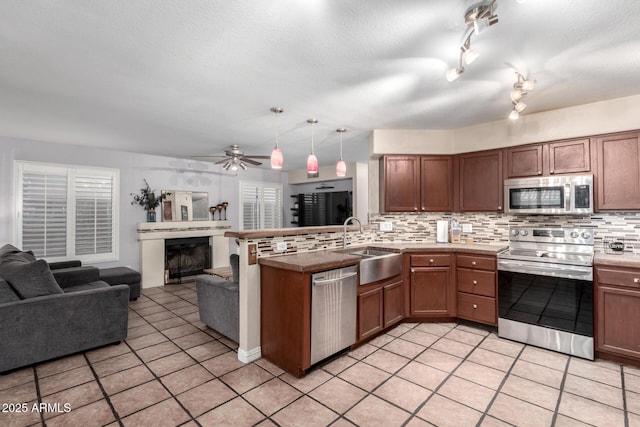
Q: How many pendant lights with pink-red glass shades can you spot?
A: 3